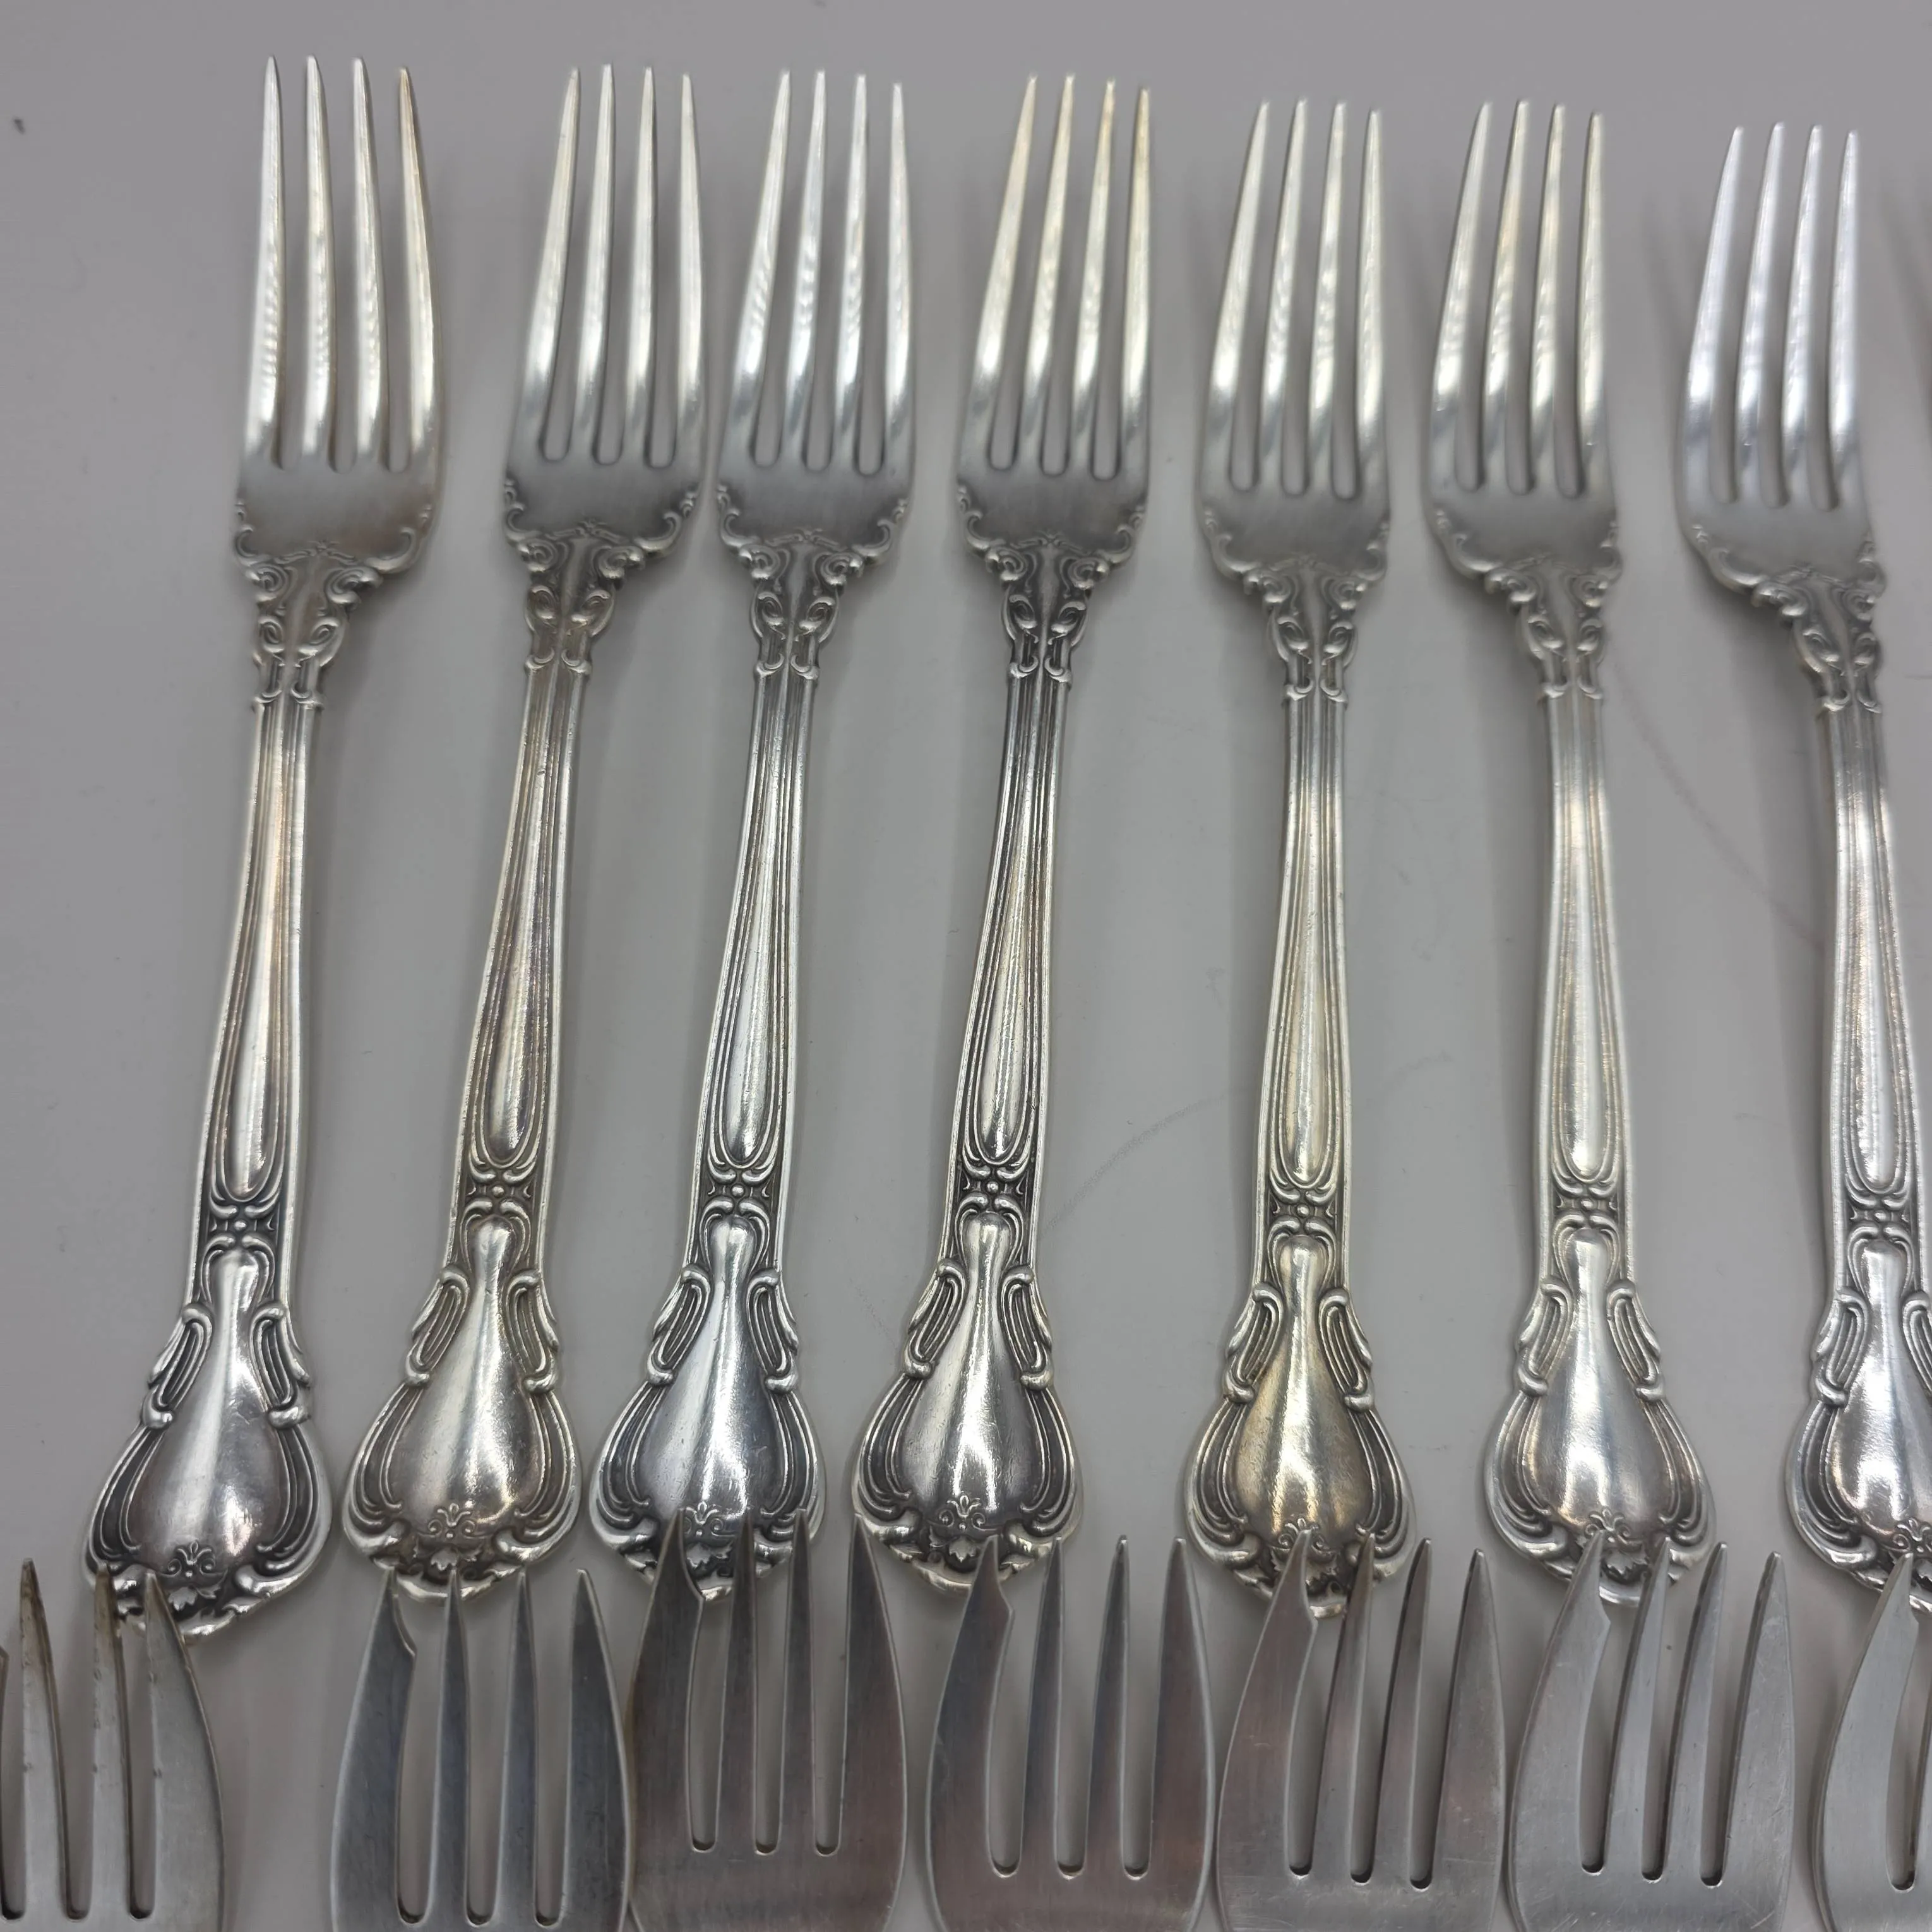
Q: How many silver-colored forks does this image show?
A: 14